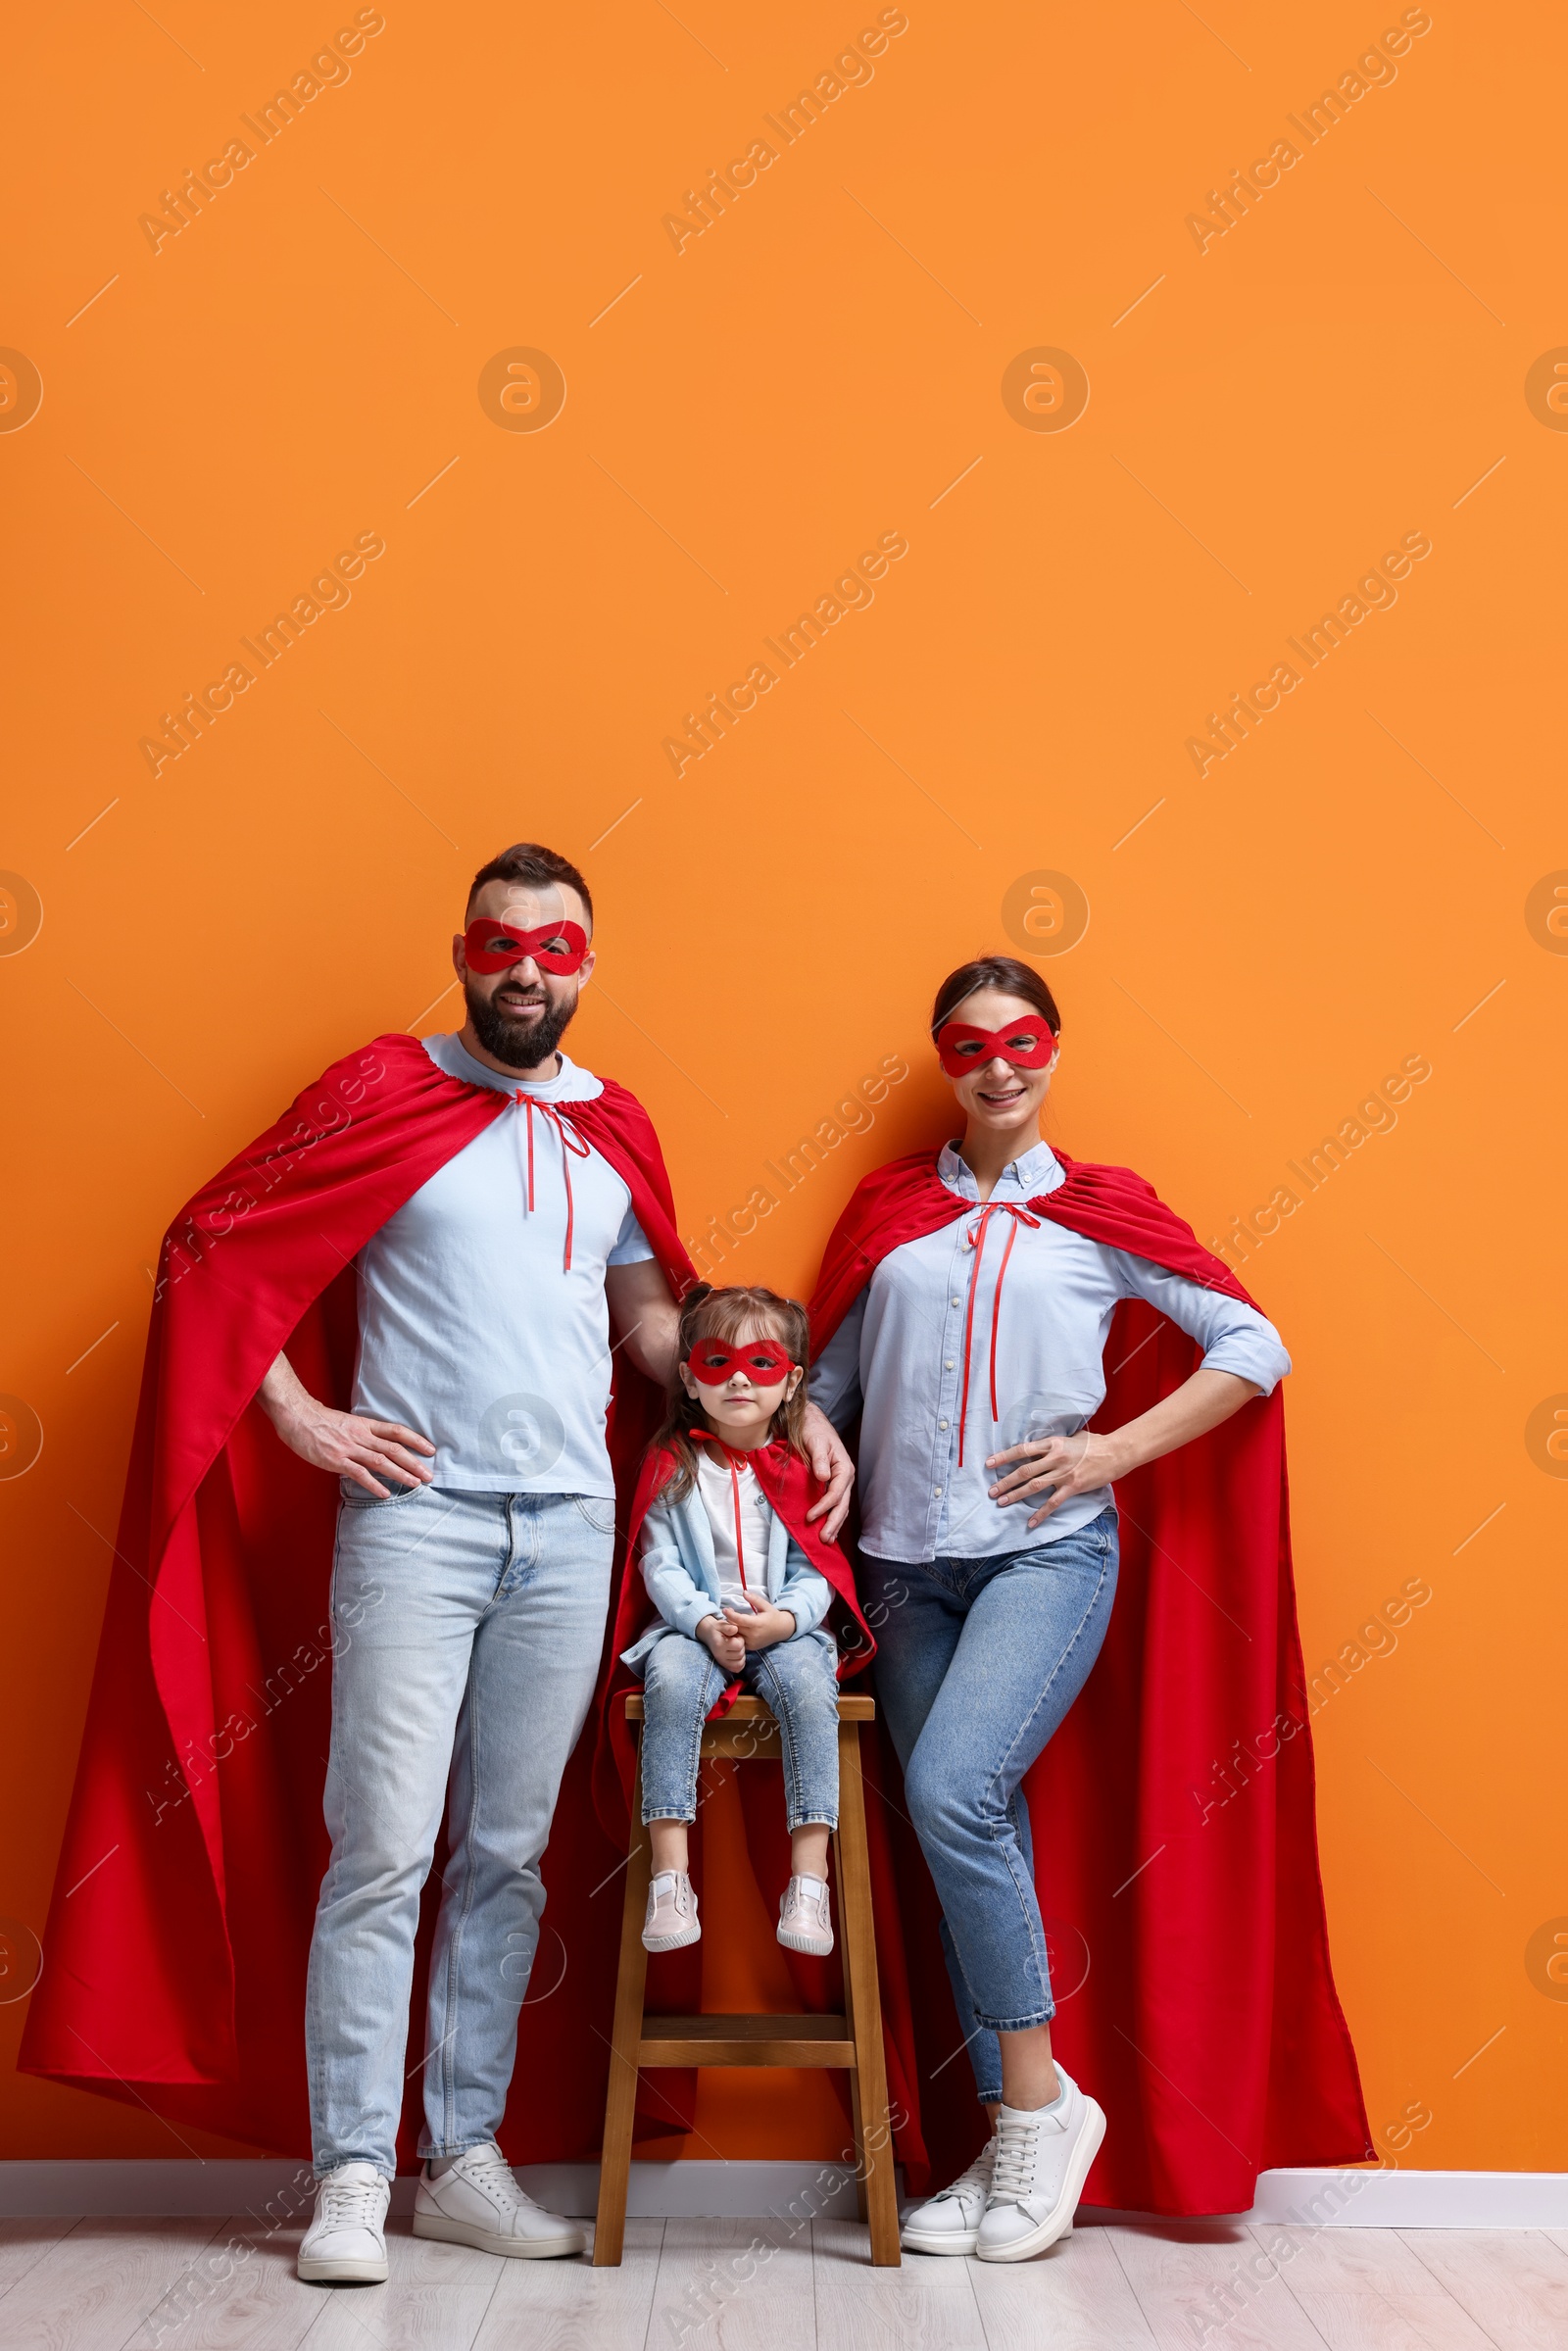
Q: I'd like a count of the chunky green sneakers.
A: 0